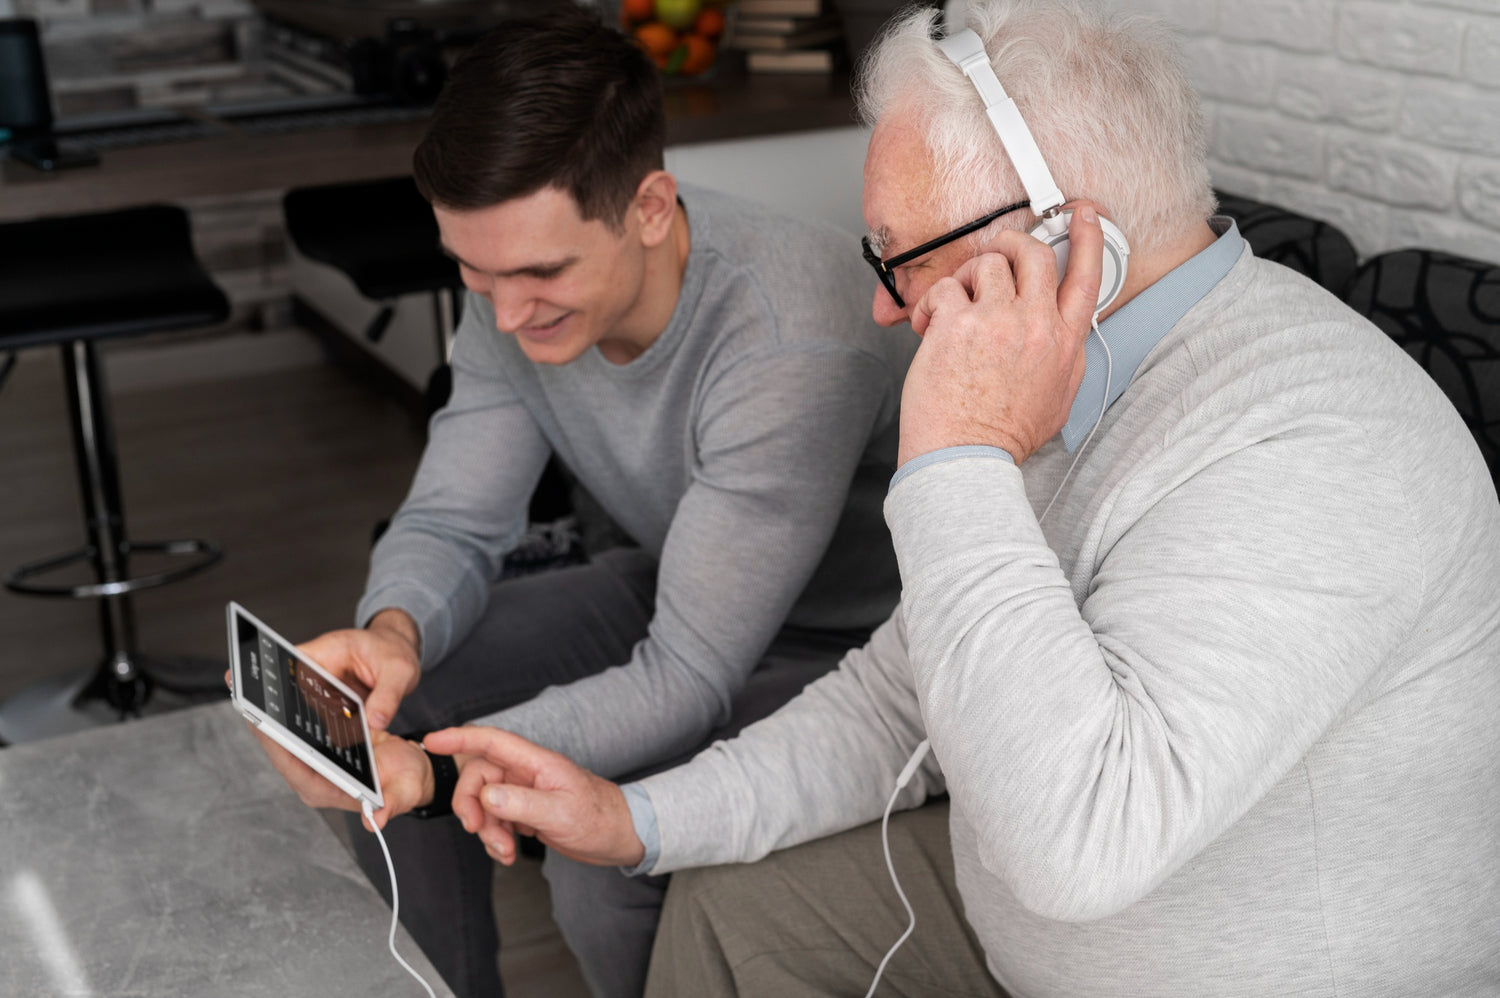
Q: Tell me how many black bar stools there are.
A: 2